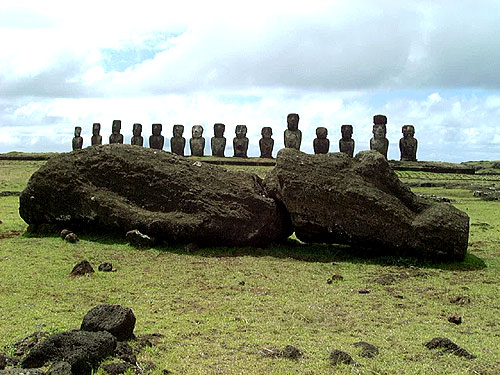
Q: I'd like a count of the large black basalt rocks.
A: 2